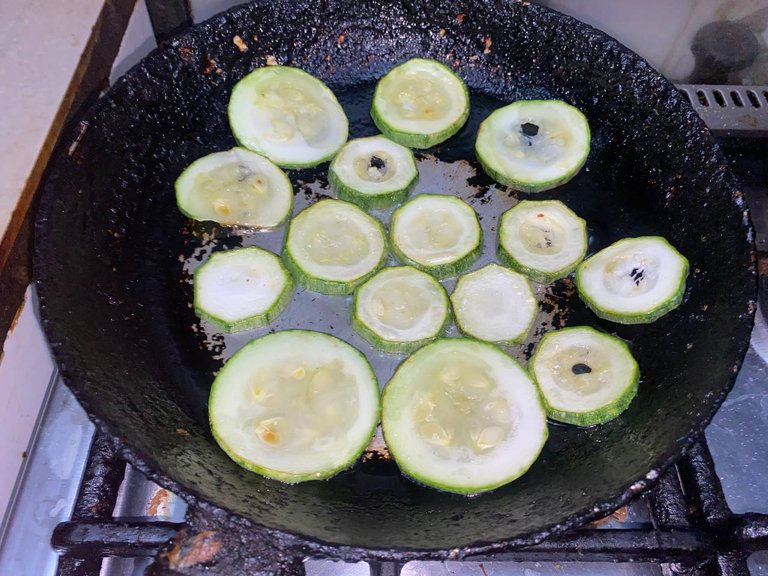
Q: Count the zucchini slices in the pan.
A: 15